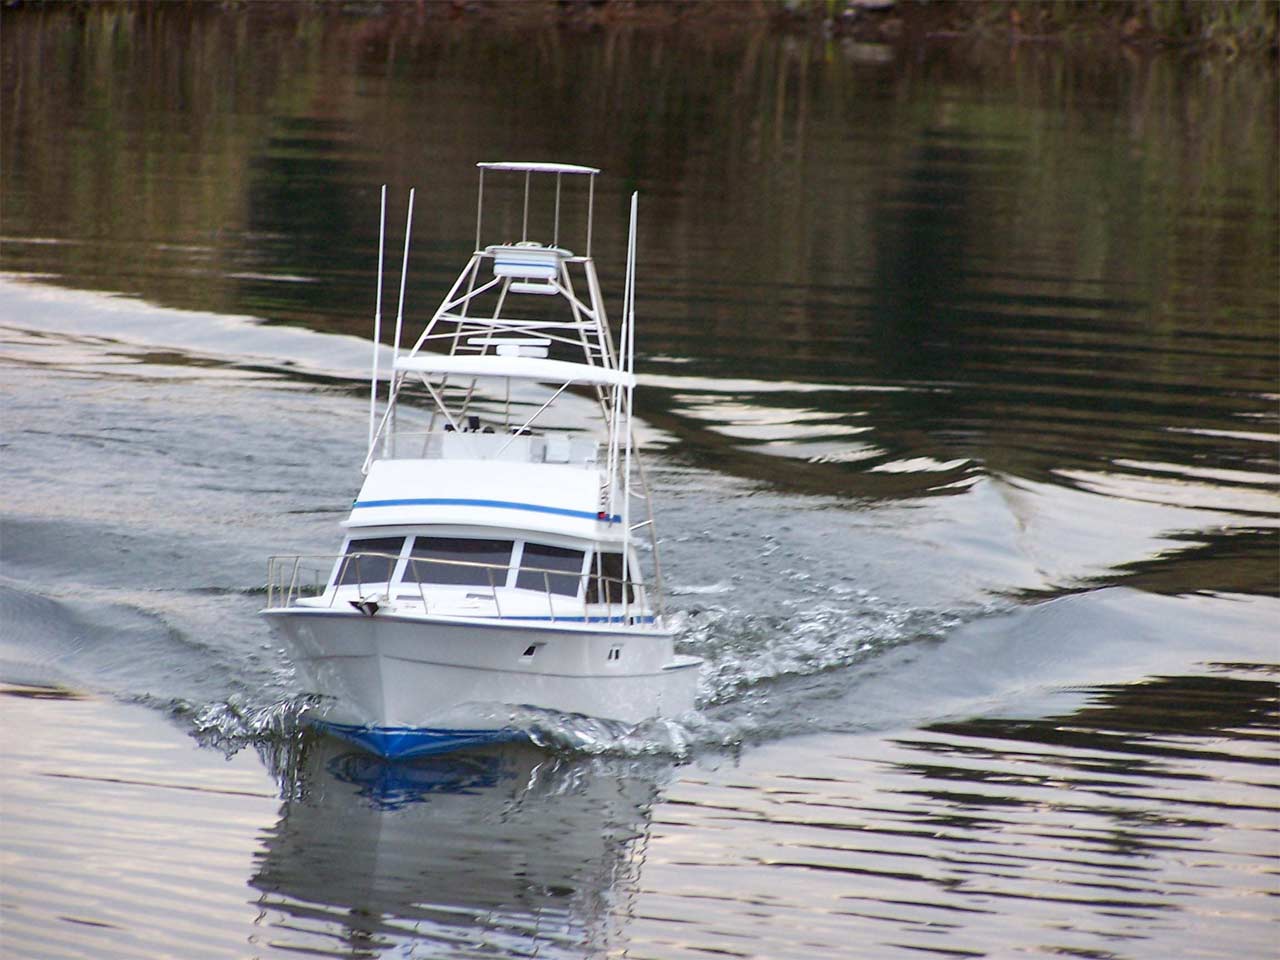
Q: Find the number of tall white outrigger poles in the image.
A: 4